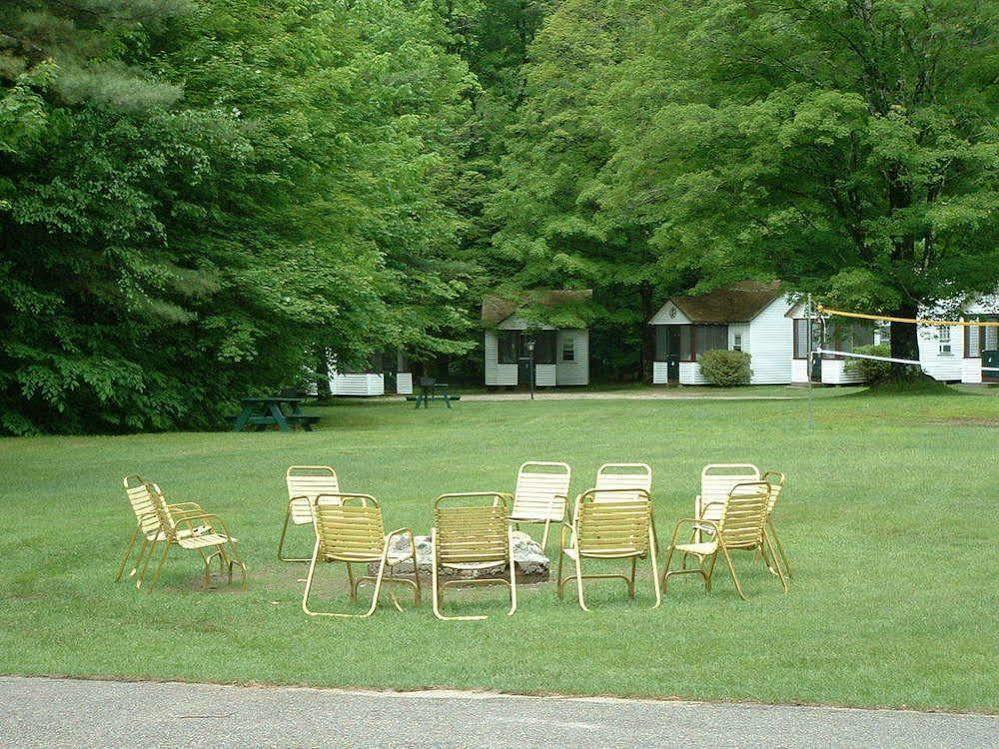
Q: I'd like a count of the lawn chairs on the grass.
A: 11